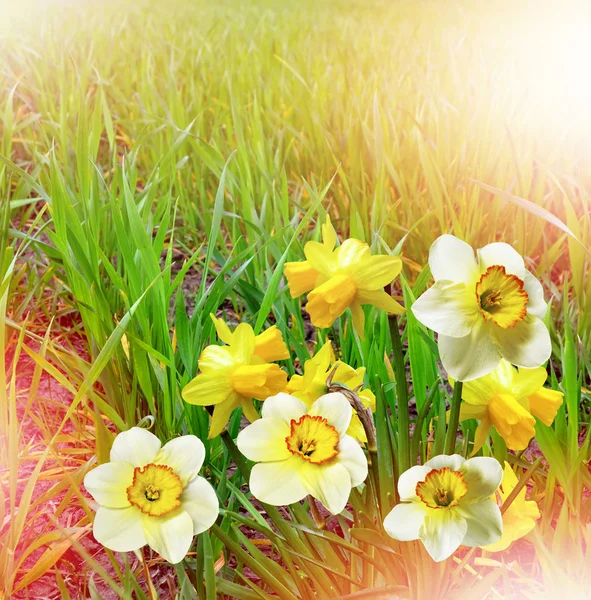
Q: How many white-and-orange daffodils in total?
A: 4